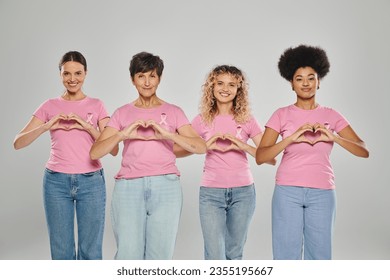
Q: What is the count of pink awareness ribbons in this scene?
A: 4